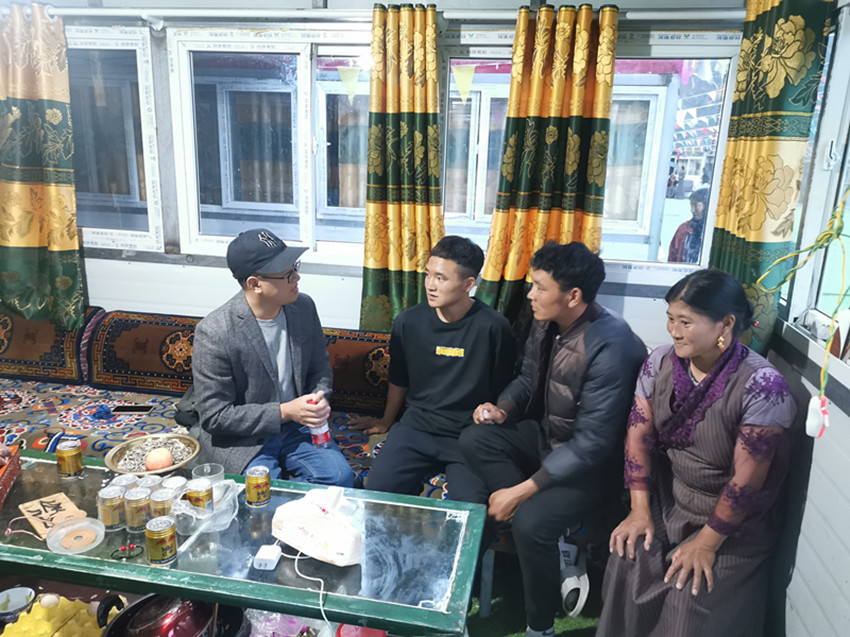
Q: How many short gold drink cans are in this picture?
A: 10